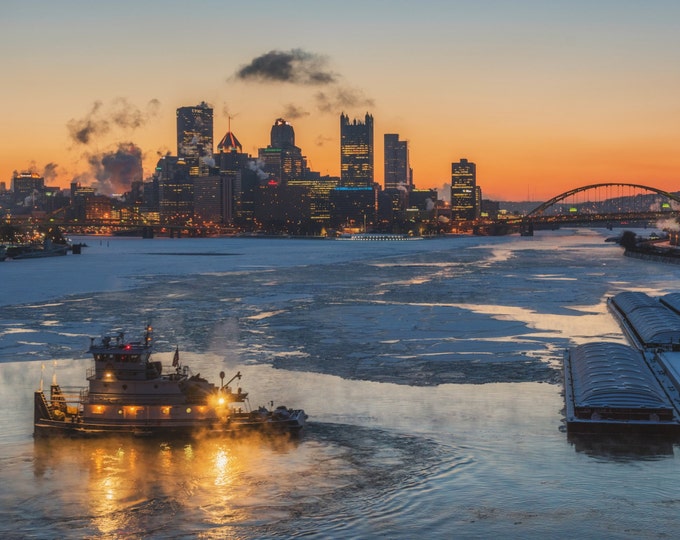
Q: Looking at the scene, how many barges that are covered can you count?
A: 3